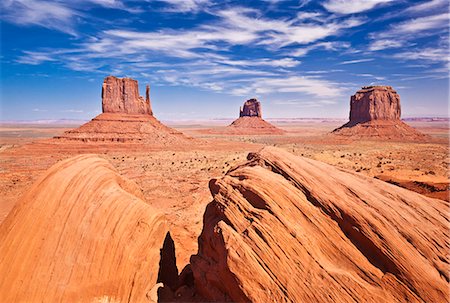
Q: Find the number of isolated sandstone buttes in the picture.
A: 3